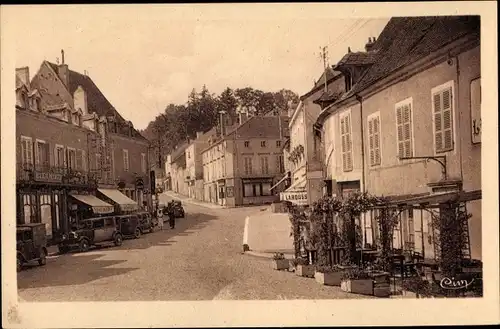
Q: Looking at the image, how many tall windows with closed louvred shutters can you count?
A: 4